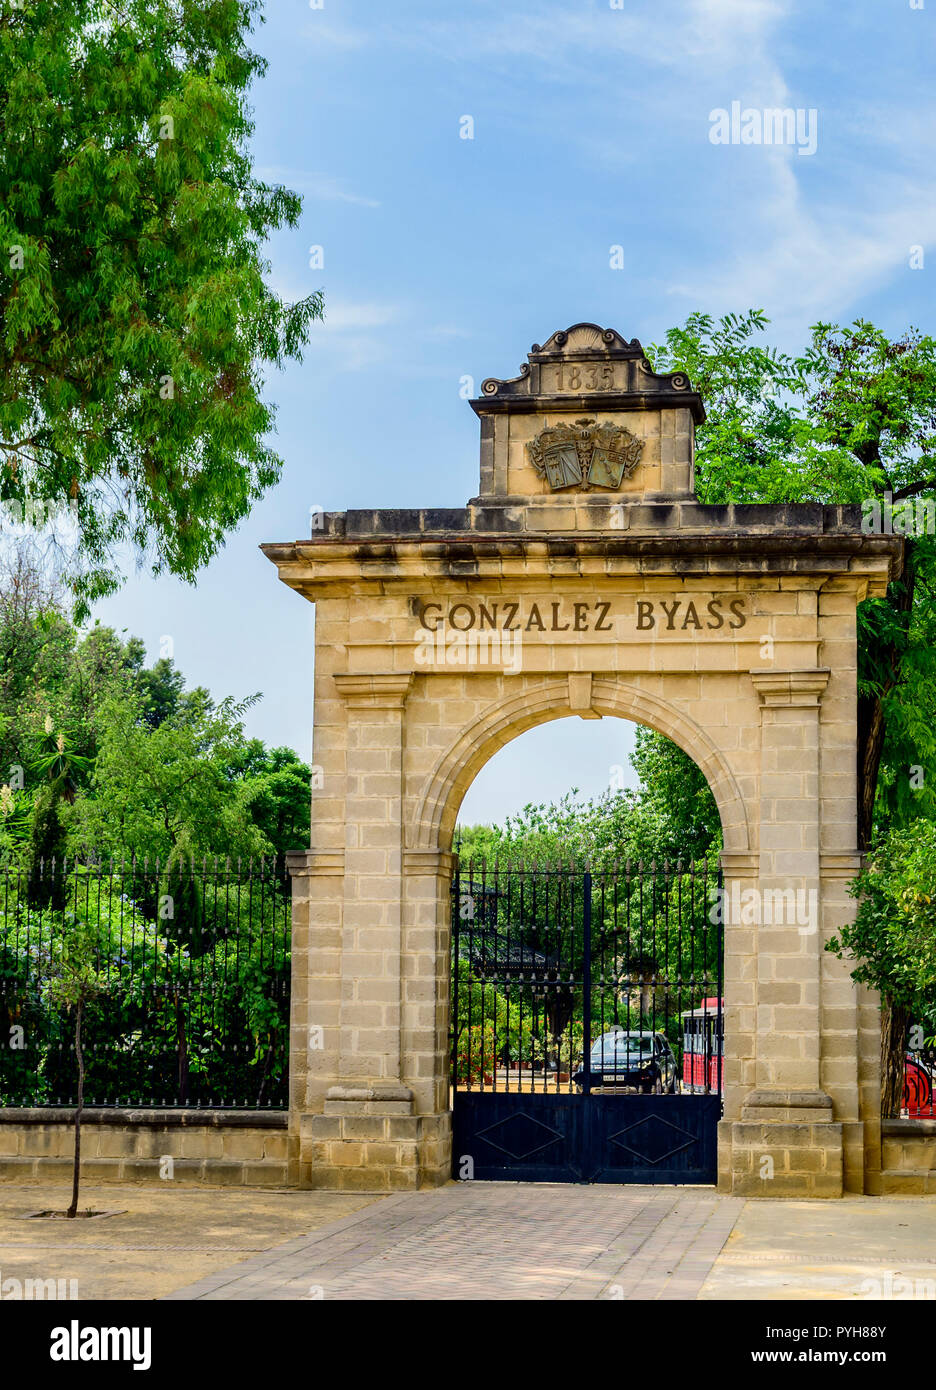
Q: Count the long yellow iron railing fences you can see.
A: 0